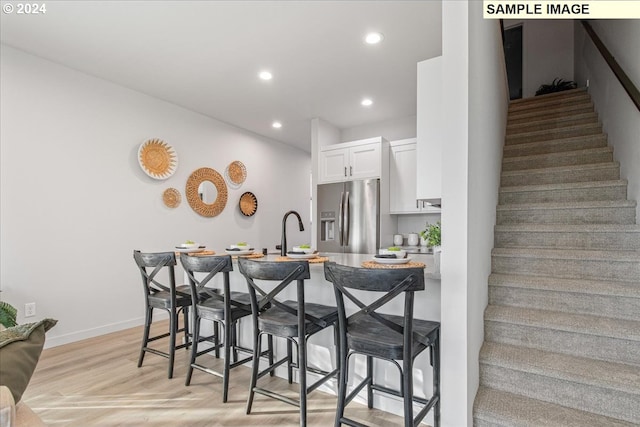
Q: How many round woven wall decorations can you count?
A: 5